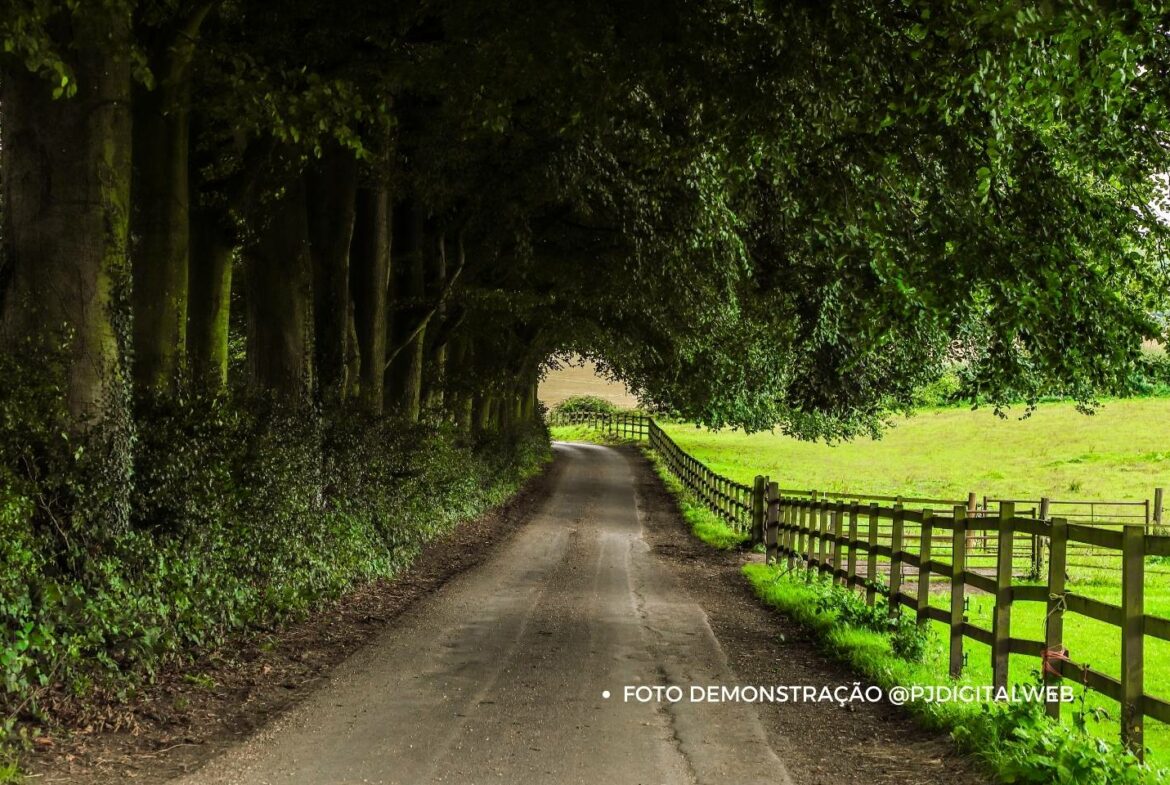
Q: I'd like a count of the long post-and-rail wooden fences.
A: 1